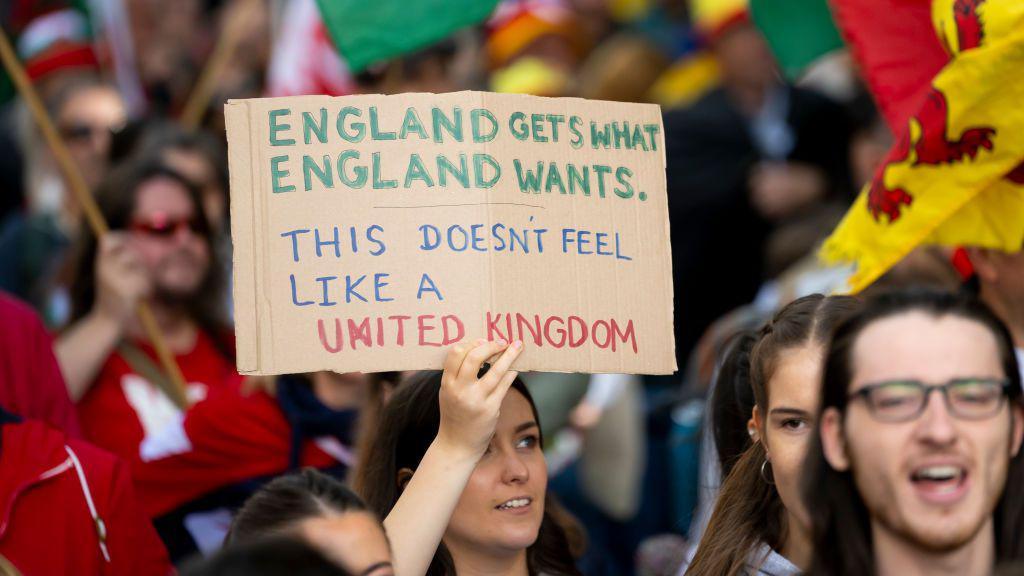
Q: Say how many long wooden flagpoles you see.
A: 2